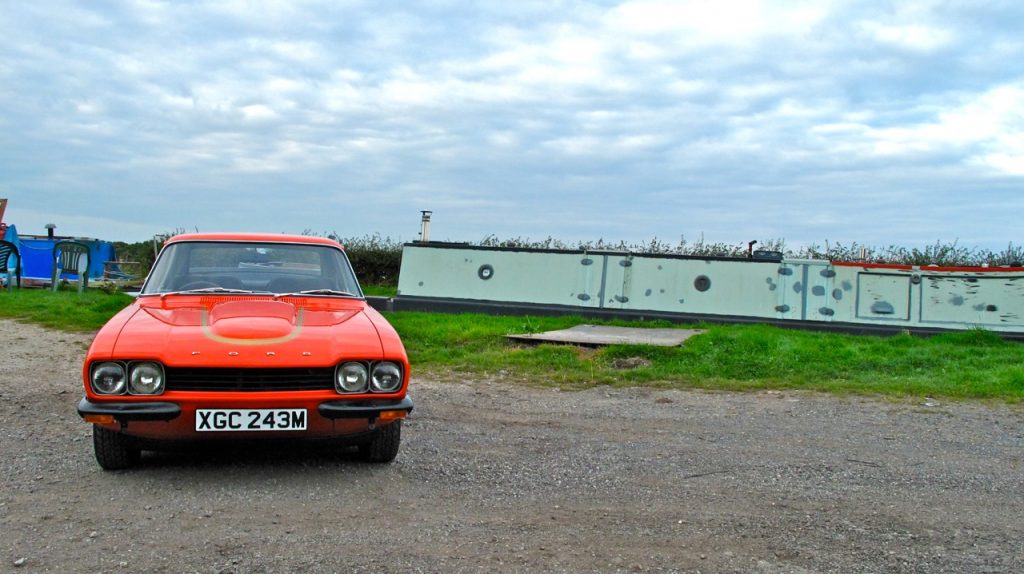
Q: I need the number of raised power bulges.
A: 1